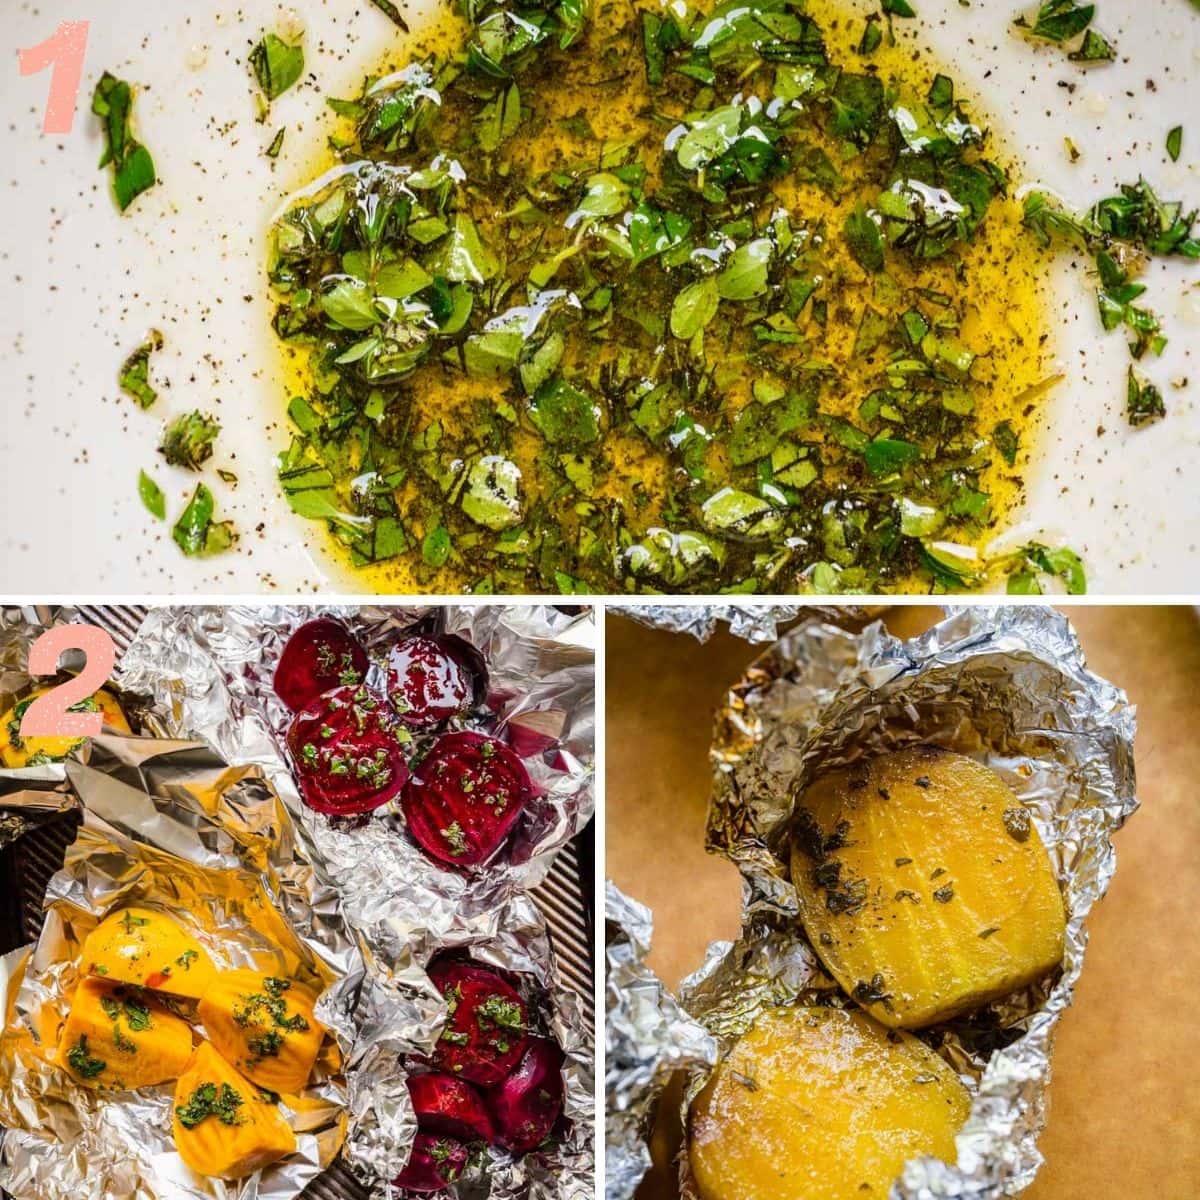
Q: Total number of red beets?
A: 8